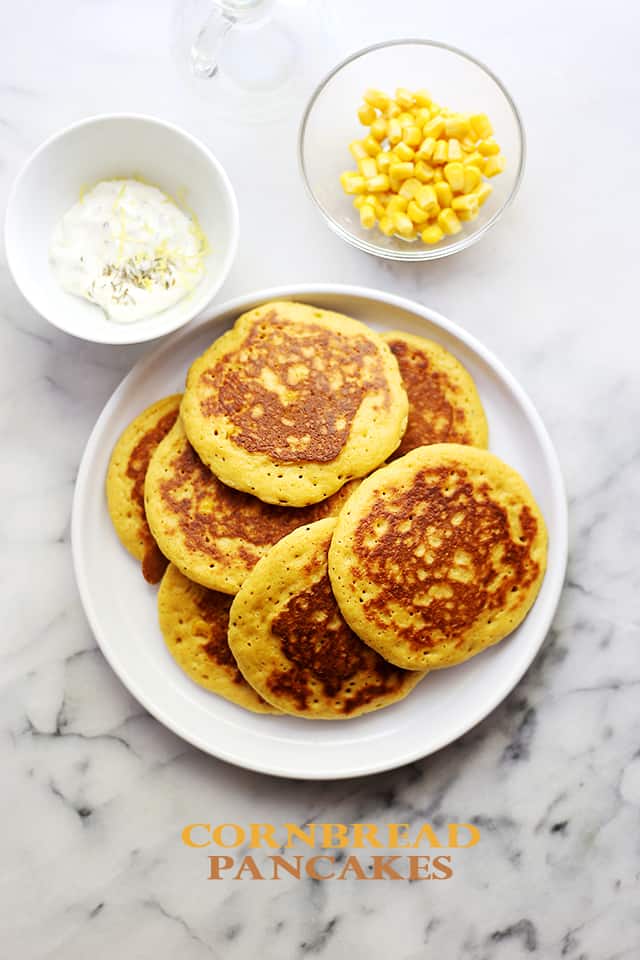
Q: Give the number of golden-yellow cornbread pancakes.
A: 7